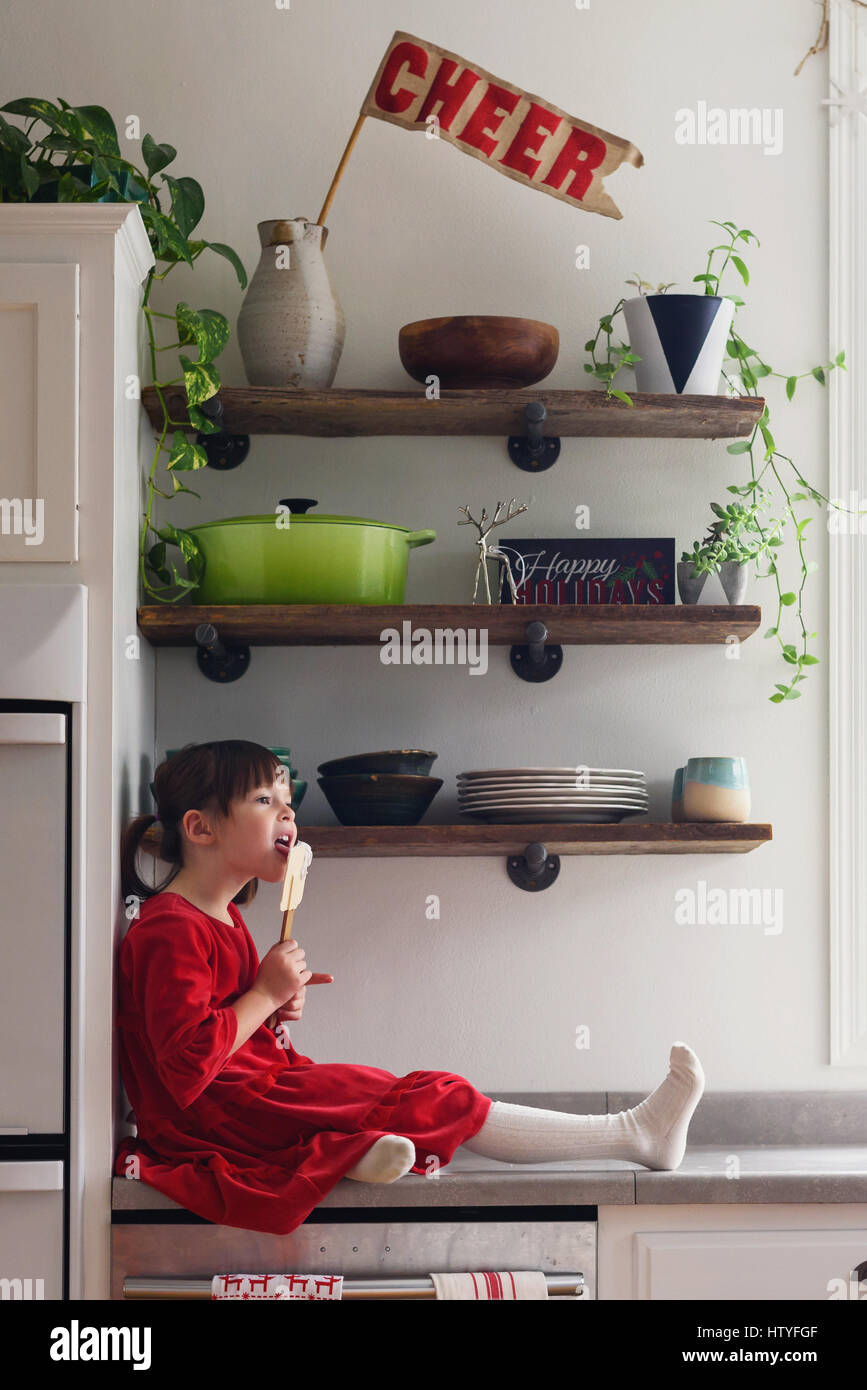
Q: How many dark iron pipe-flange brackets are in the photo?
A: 5